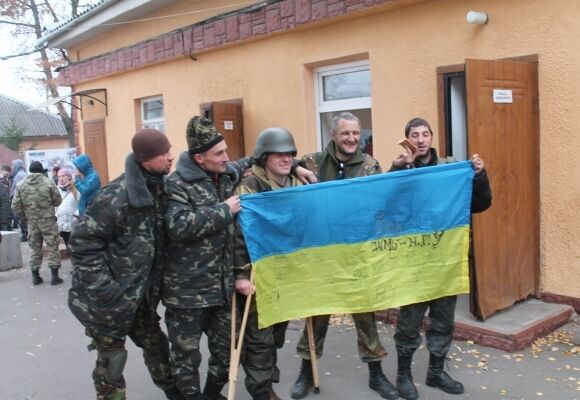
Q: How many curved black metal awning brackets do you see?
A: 2